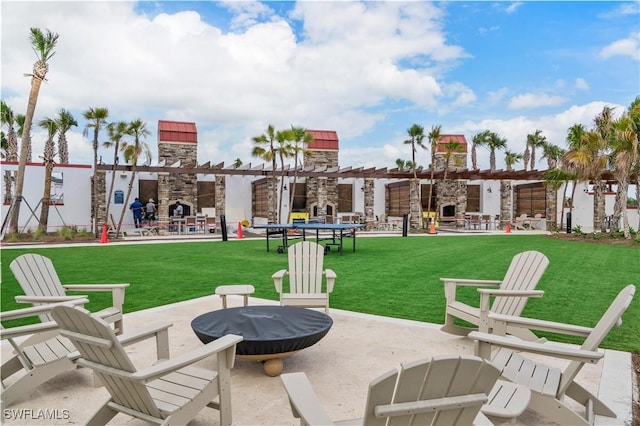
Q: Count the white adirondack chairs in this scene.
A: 7